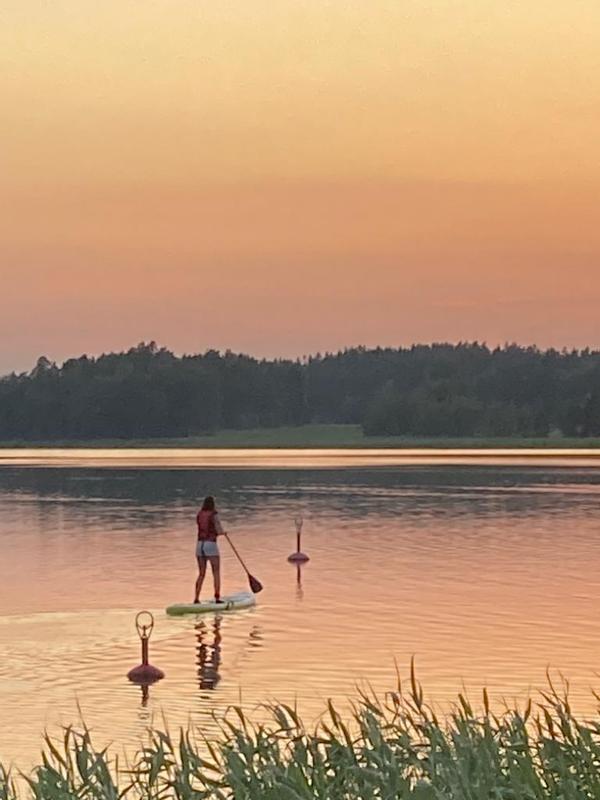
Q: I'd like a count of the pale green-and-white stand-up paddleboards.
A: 1